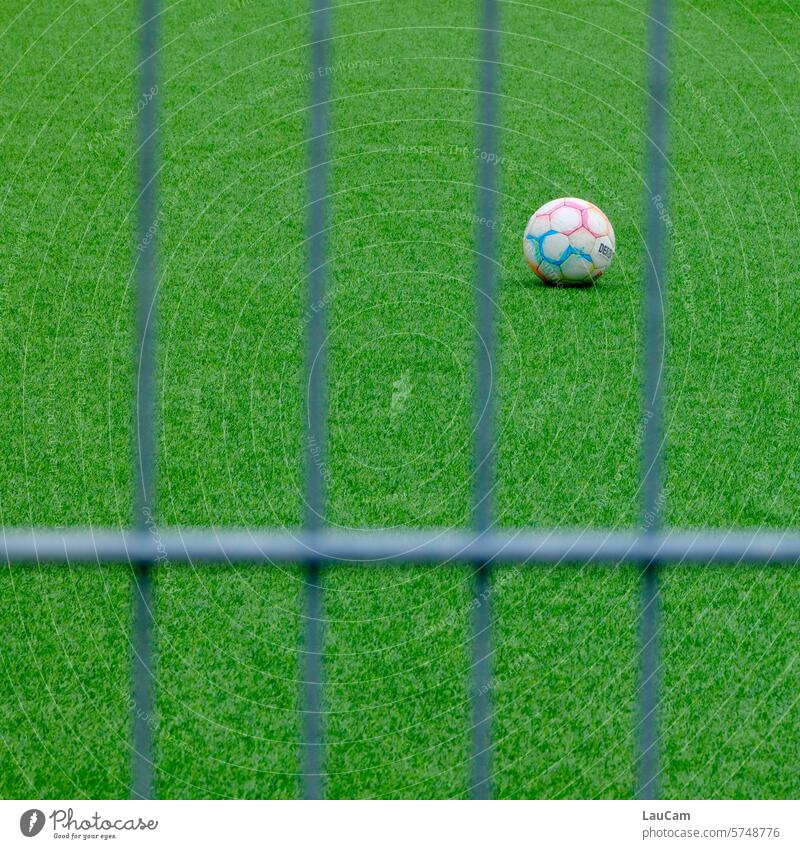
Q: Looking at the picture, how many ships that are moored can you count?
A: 0